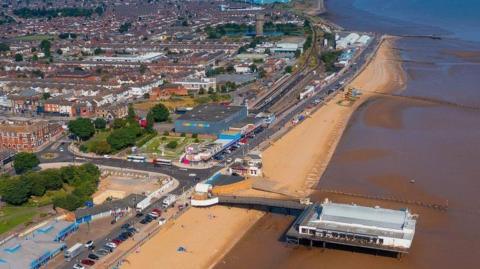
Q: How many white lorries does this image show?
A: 3